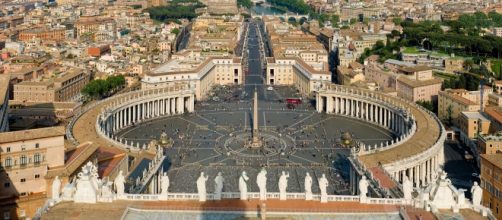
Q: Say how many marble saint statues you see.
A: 13